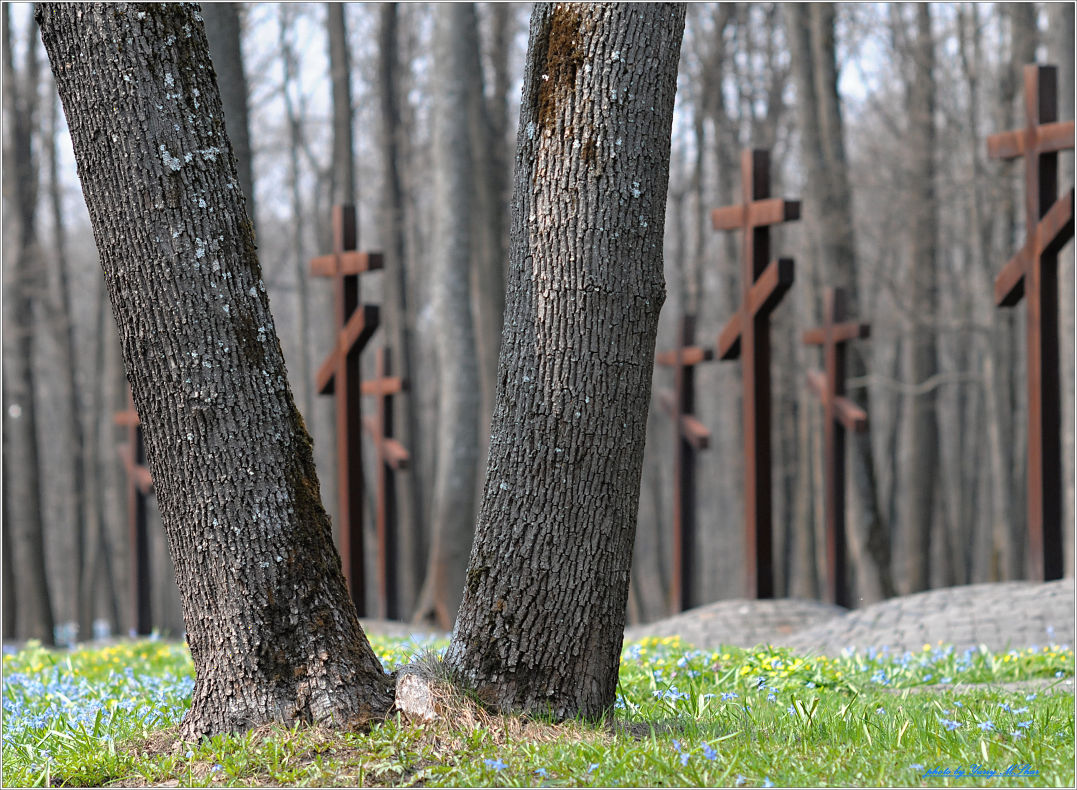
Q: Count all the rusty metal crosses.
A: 7